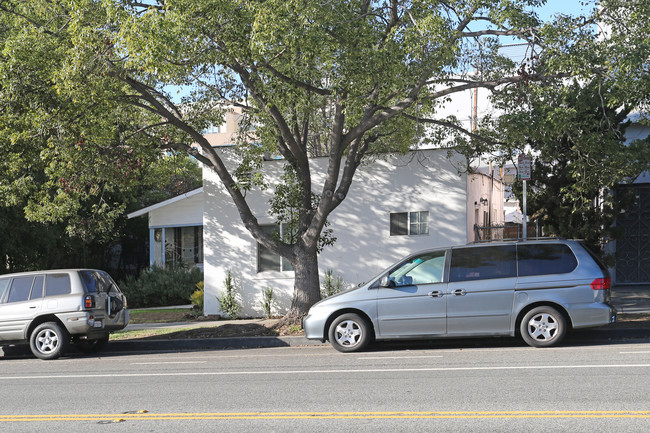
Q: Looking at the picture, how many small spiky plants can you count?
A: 3